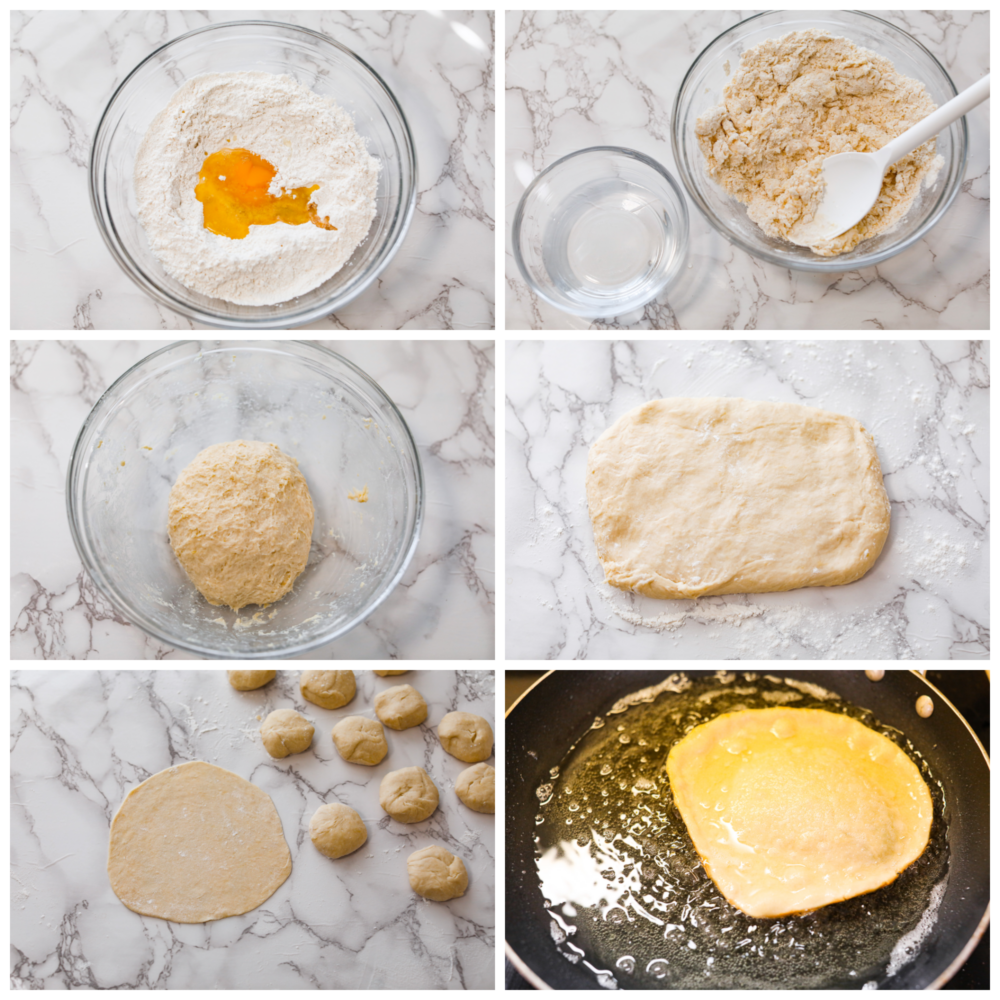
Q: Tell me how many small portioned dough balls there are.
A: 11